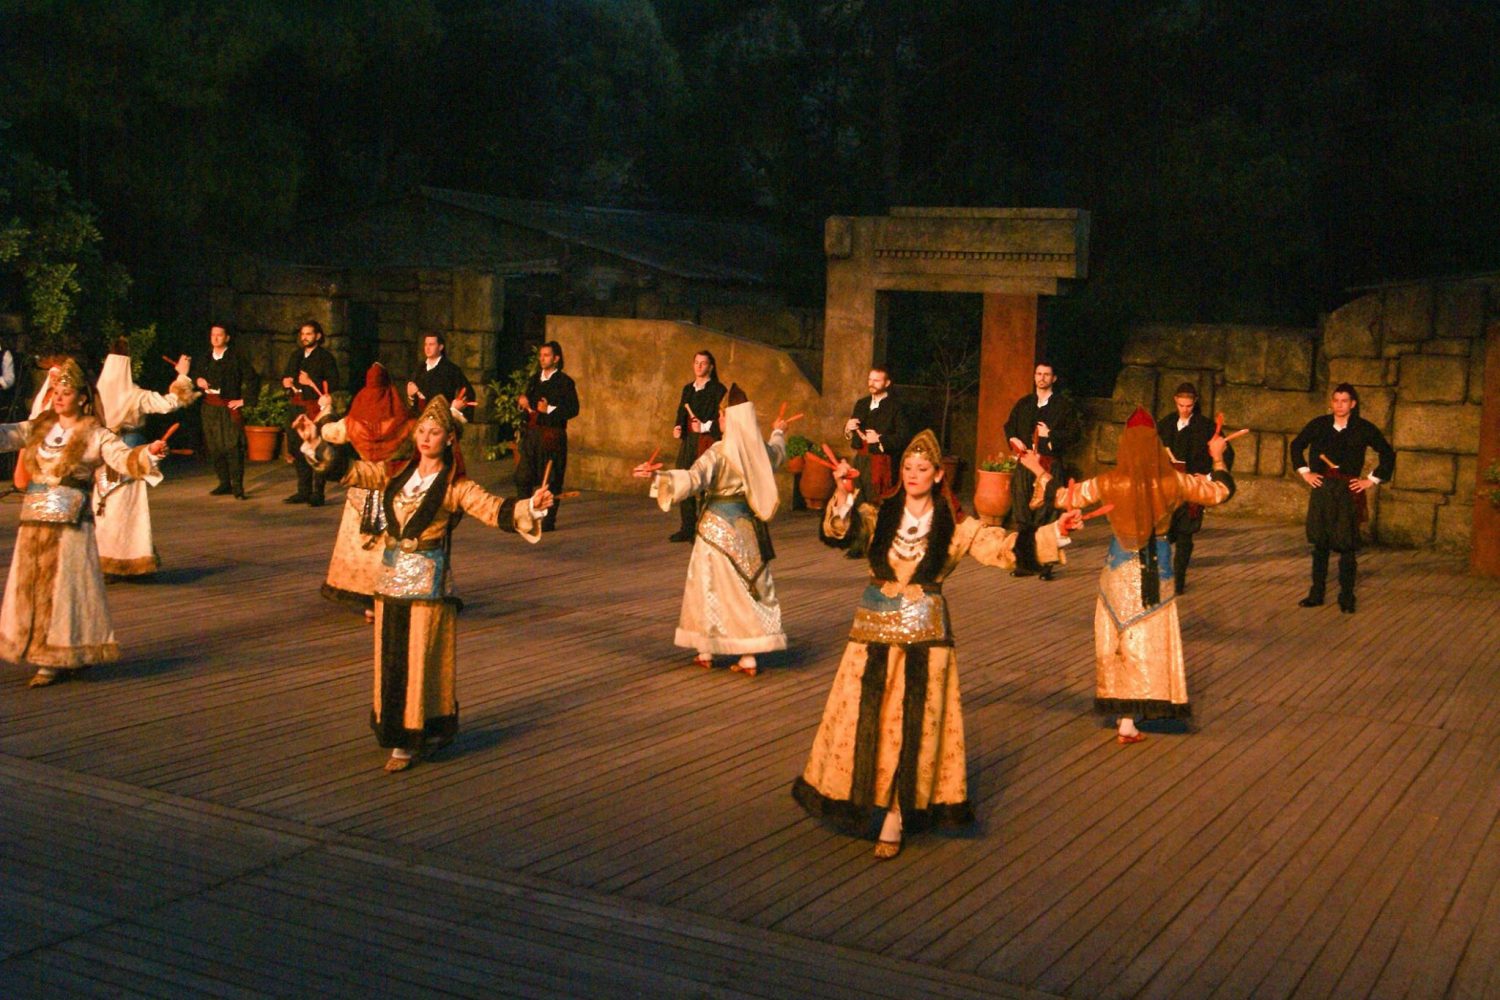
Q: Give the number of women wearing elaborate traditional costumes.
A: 7